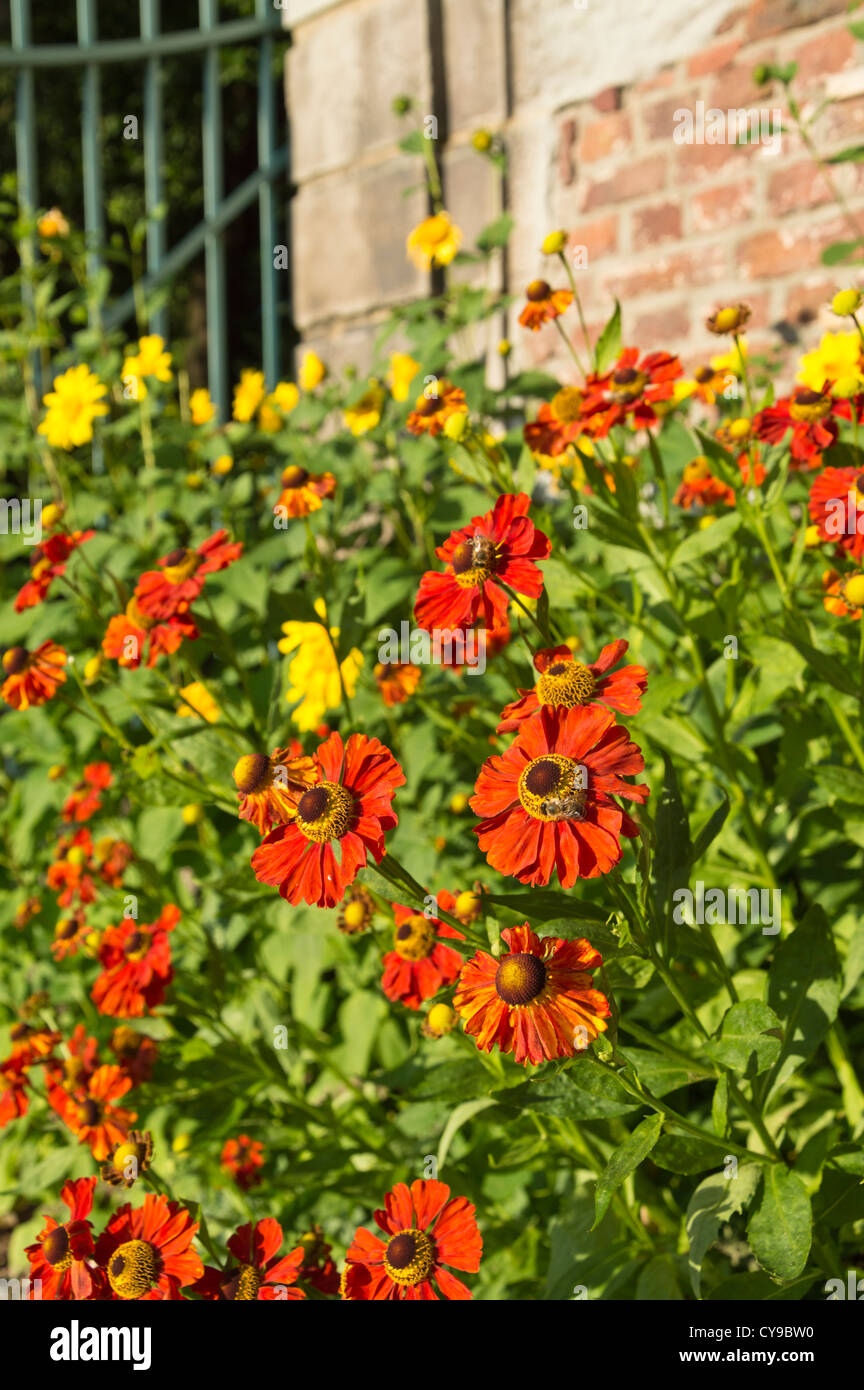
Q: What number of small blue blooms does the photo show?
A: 0